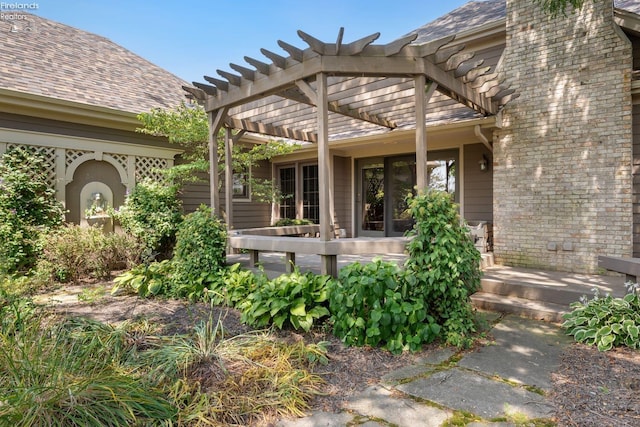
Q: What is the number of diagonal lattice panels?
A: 4